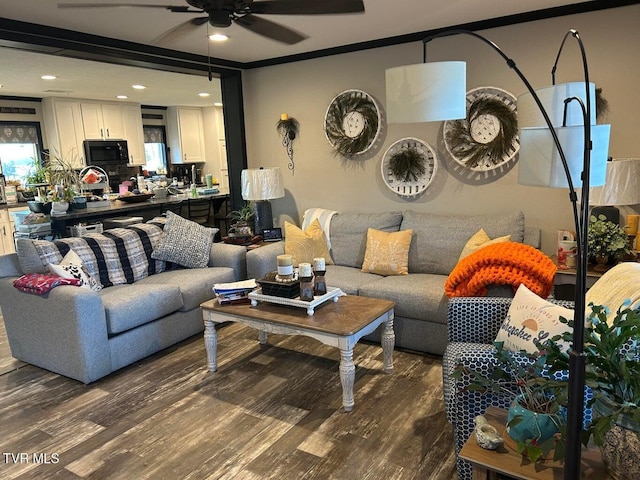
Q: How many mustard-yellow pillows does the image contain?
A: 3